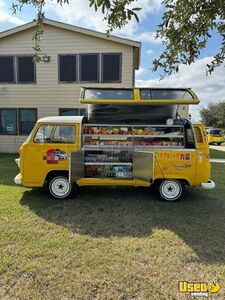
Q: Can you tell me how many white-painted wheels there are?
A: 2